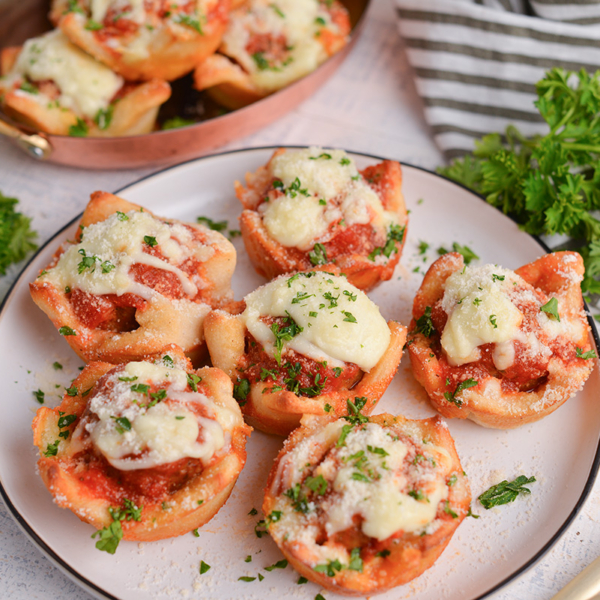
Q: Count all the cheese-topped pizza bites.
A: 9